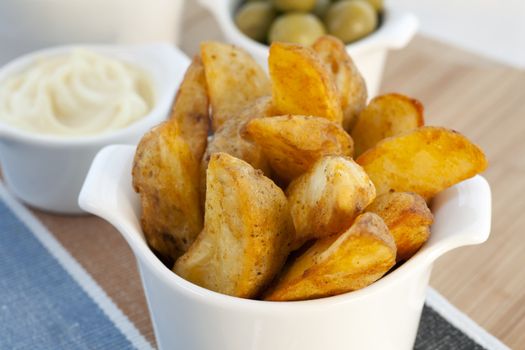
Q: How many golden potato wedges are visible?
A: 13